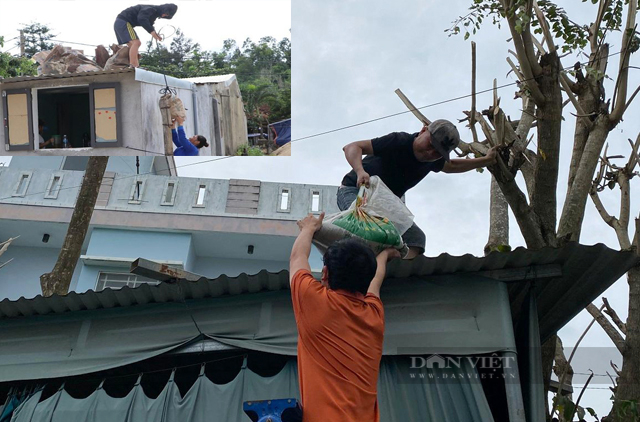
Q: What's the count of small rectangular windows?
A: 7